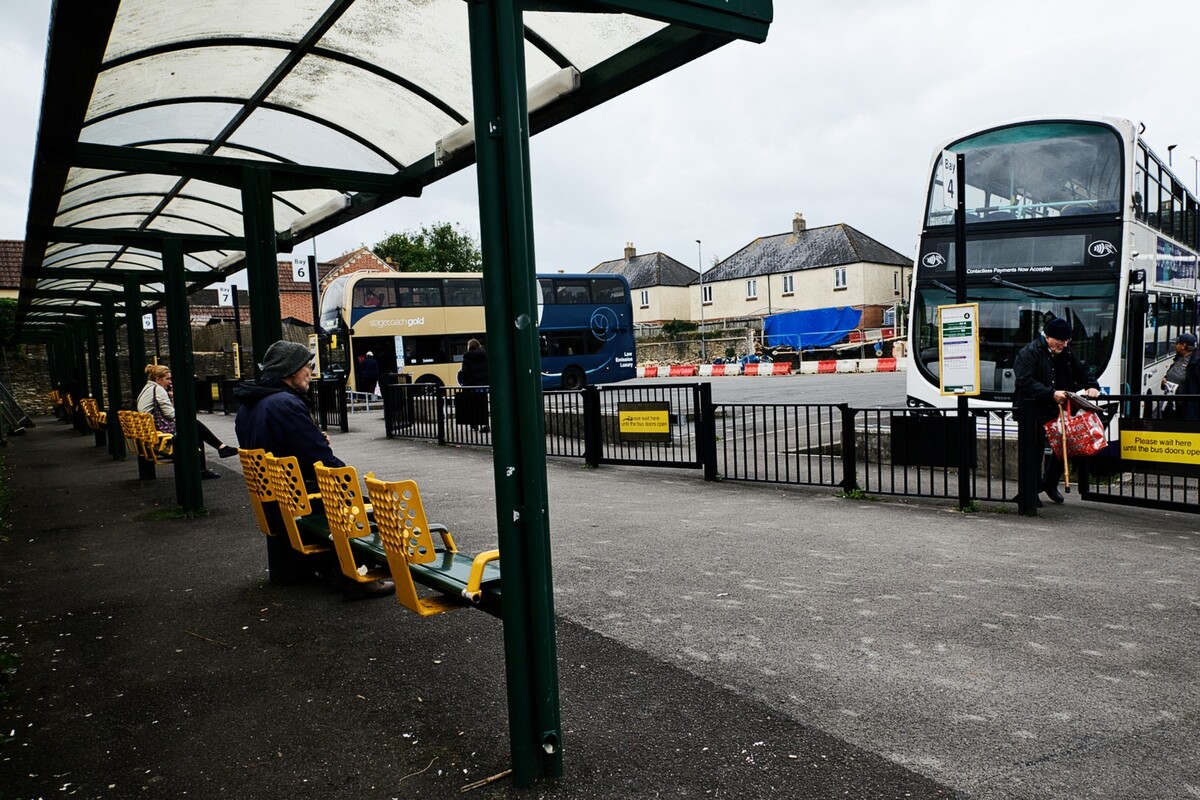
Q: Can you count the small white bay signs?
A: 4